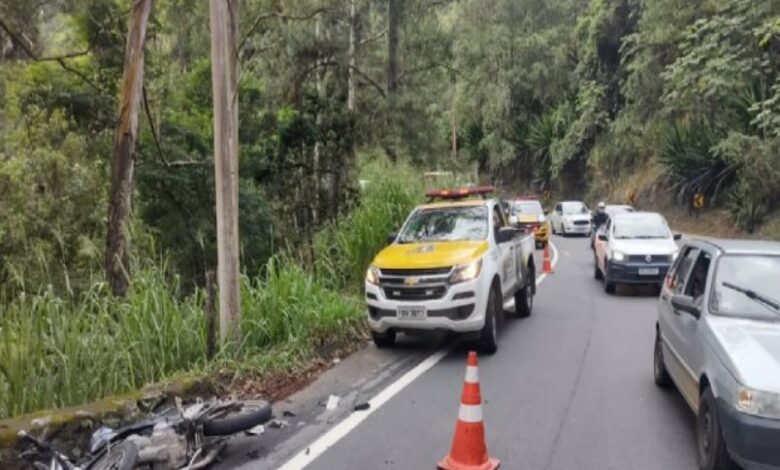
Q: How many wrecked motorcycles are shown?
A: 1